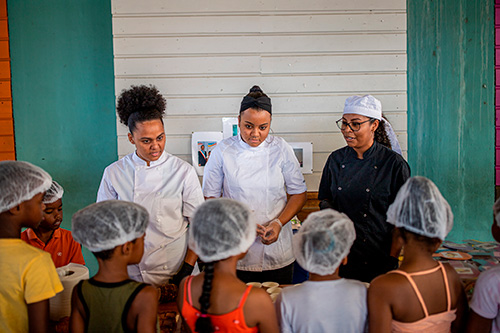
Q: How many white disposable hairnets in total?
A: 7